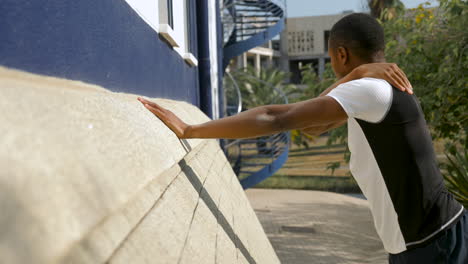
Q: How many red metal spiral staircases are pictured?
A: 0